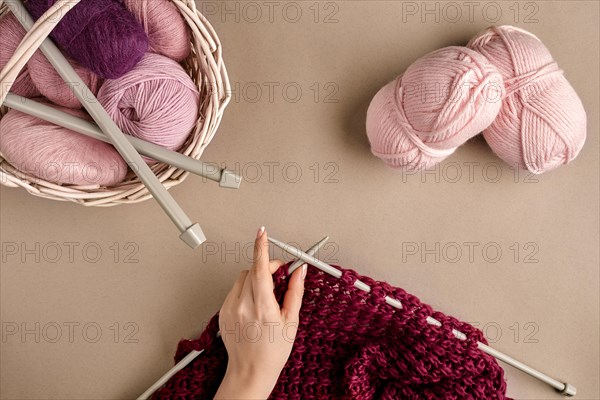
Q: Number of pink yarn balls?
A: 7